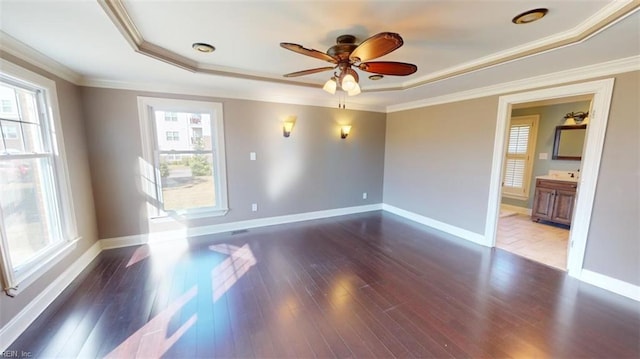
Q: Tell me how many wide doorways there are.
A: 1